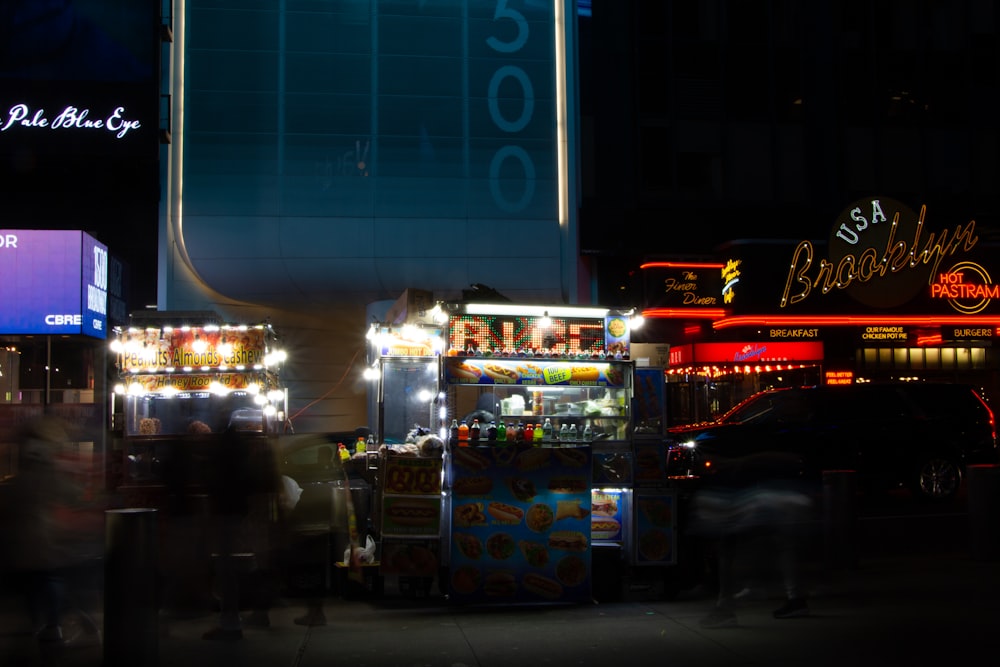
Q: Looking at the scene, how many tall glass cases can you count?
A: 1